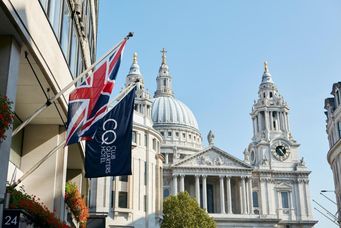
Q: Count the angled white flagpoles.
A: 2